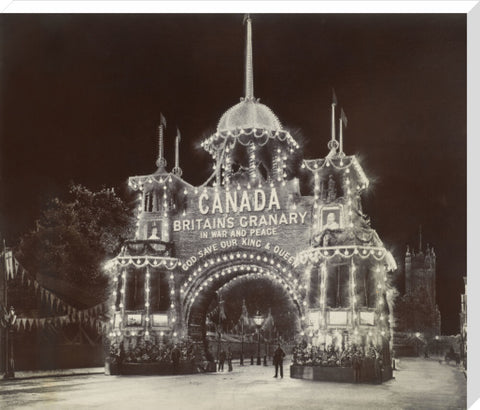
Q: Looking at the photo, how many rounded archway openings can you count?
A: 1